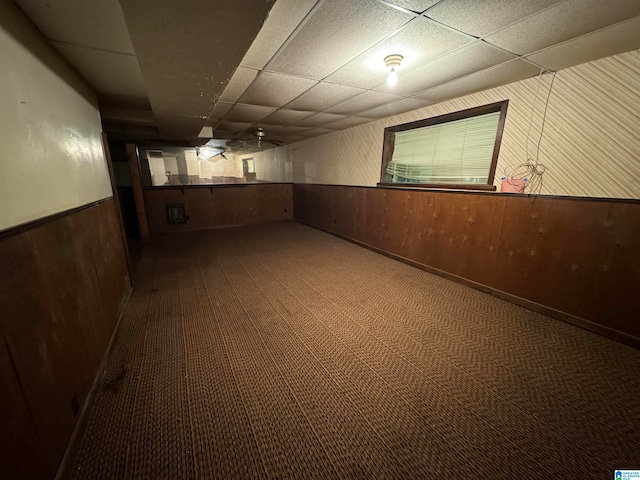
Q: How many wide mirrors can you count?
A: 1